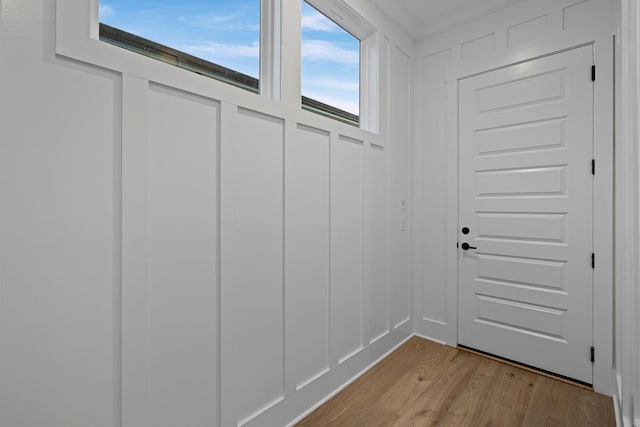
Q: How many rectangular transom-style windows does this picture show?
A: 2